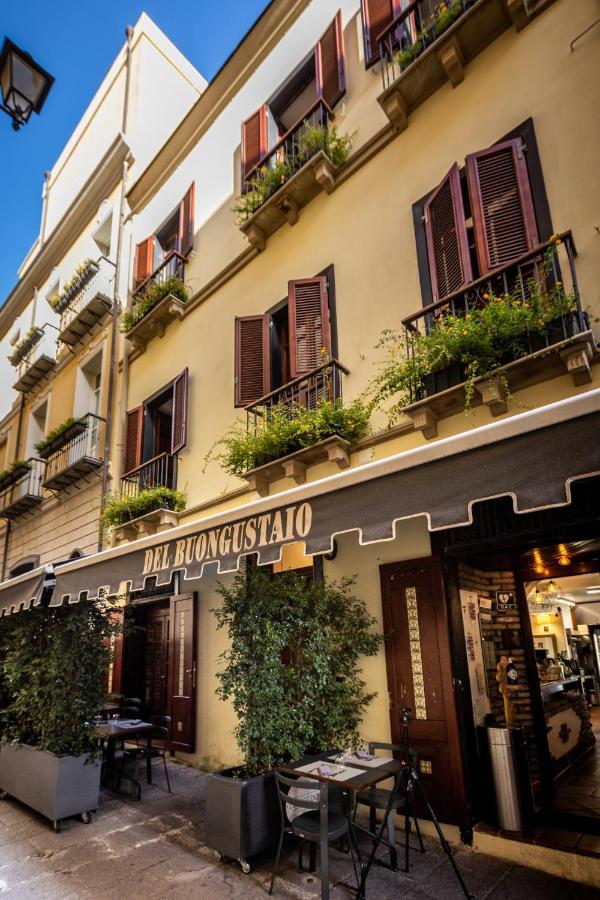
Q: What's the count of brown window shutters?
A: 11